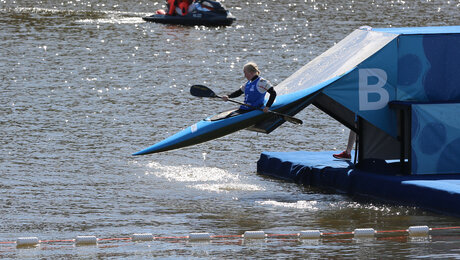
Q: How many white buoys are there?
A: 8